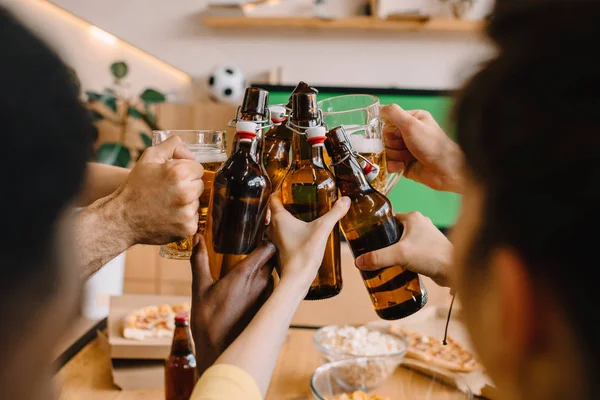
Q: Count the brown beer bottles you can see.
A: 5